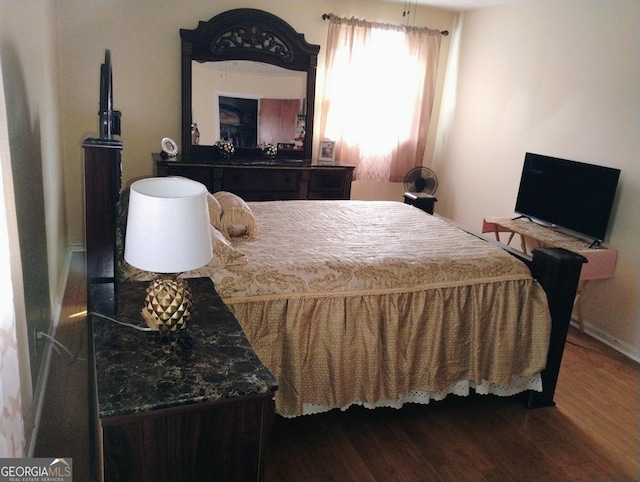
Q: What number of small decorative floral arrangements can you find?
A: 2